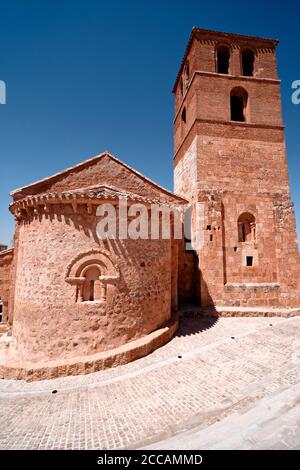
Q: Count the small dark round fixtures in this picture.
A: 4